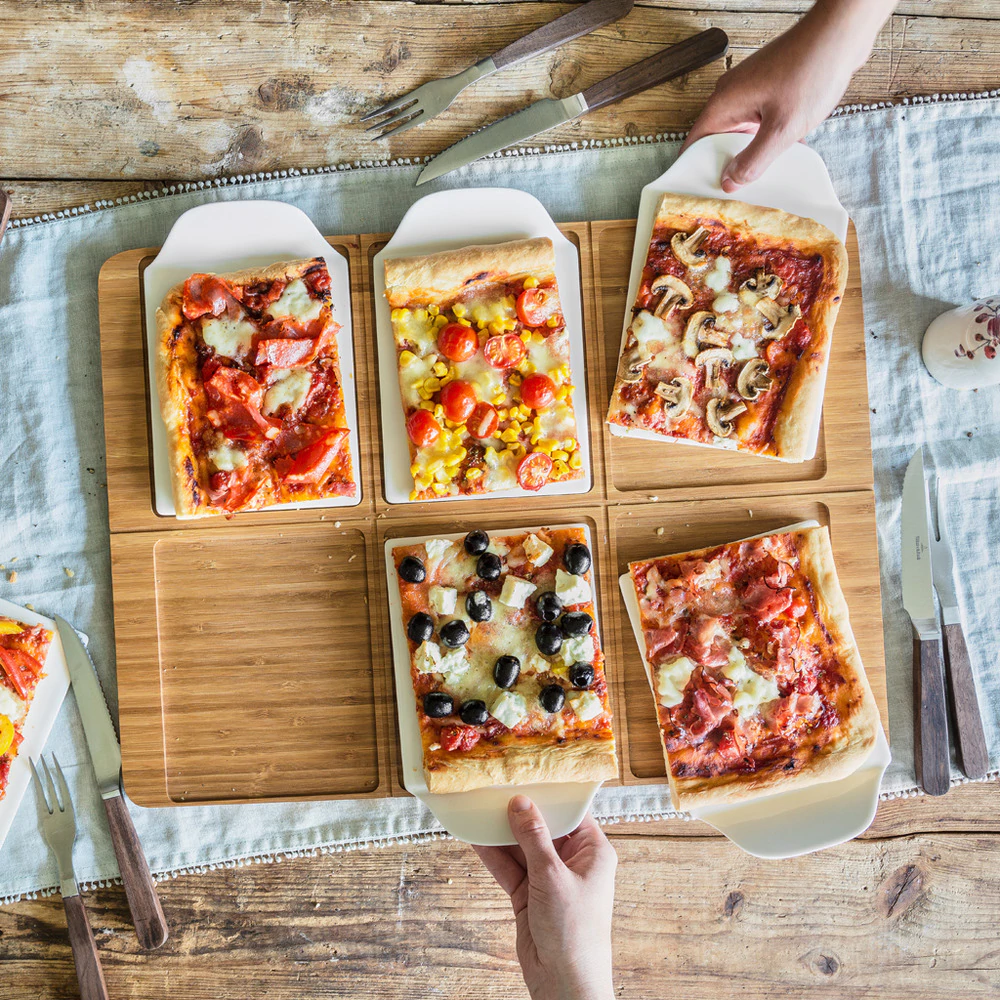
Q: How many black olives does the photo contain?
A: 15